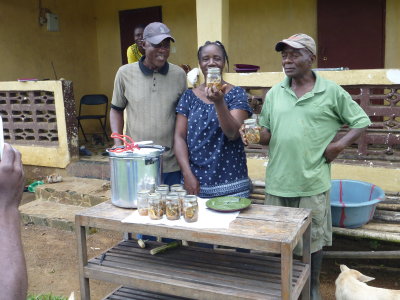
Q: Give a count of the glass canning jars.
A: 10